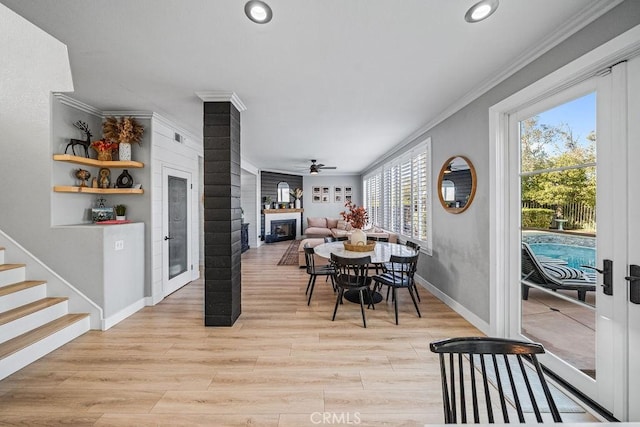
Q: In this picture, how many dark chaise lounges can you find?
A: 1